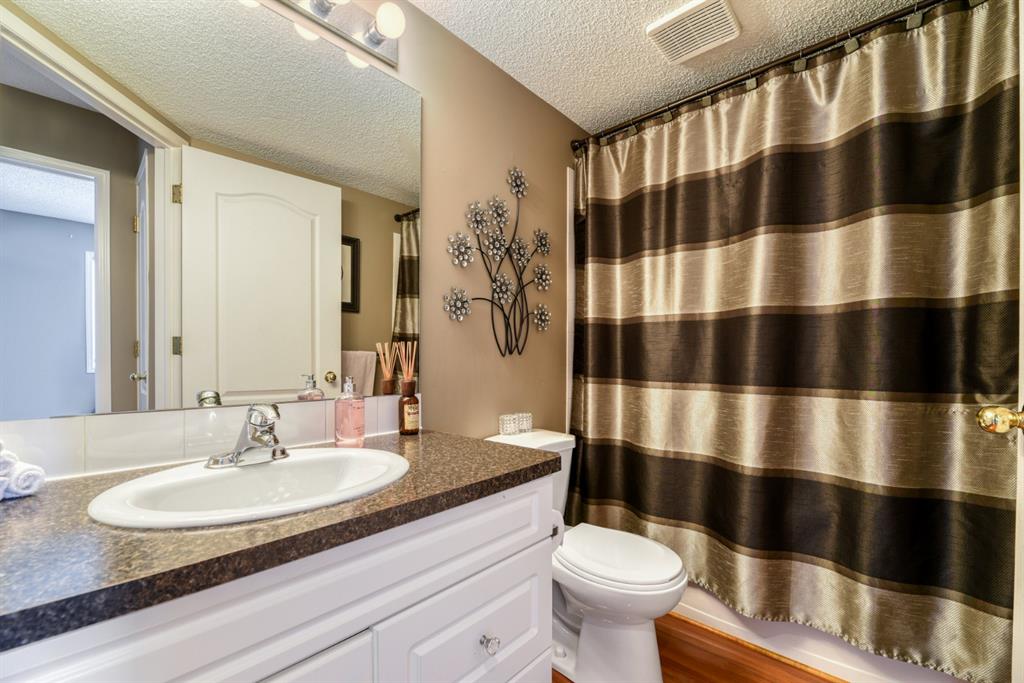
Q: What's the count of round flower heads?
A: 11